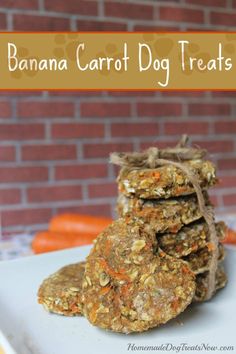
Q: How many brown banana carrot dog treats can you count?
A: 7